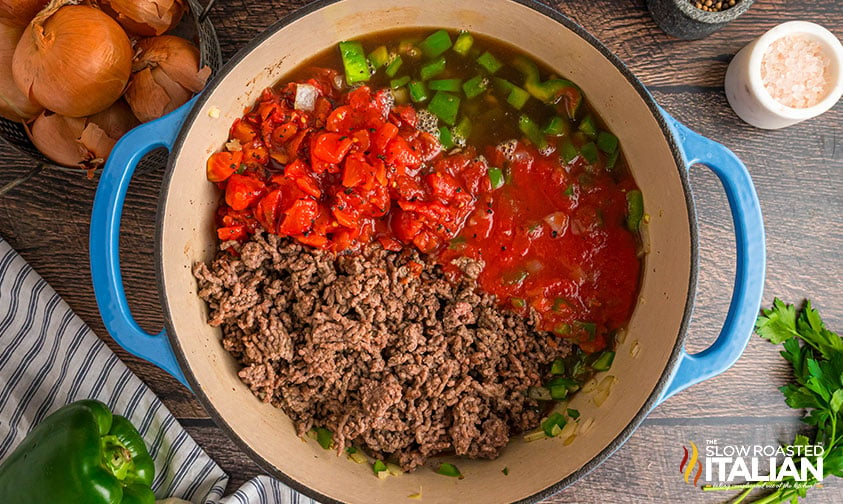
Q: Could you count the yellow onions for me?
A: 6